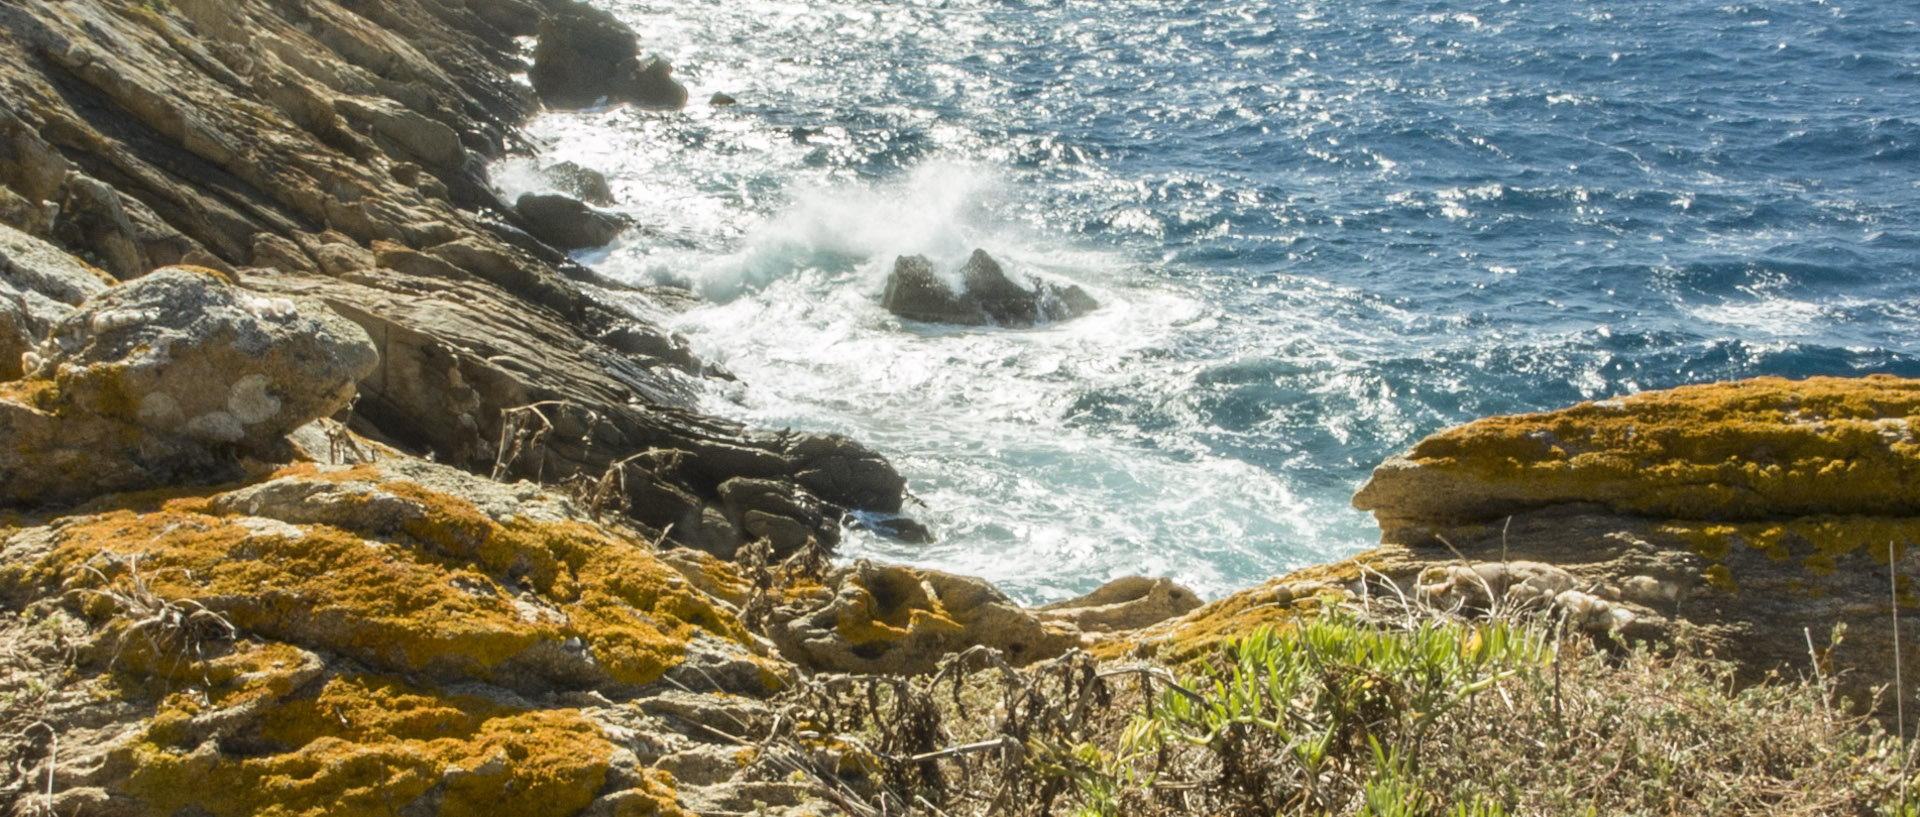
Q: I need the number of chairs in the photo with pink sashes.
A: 0